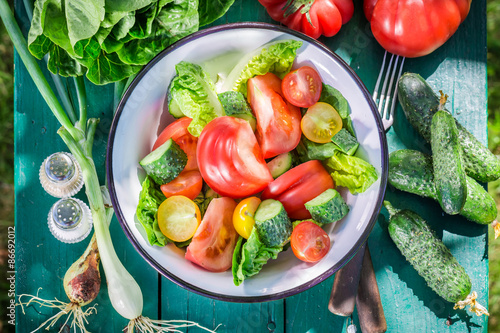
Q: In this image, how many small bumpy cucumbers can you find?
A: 4